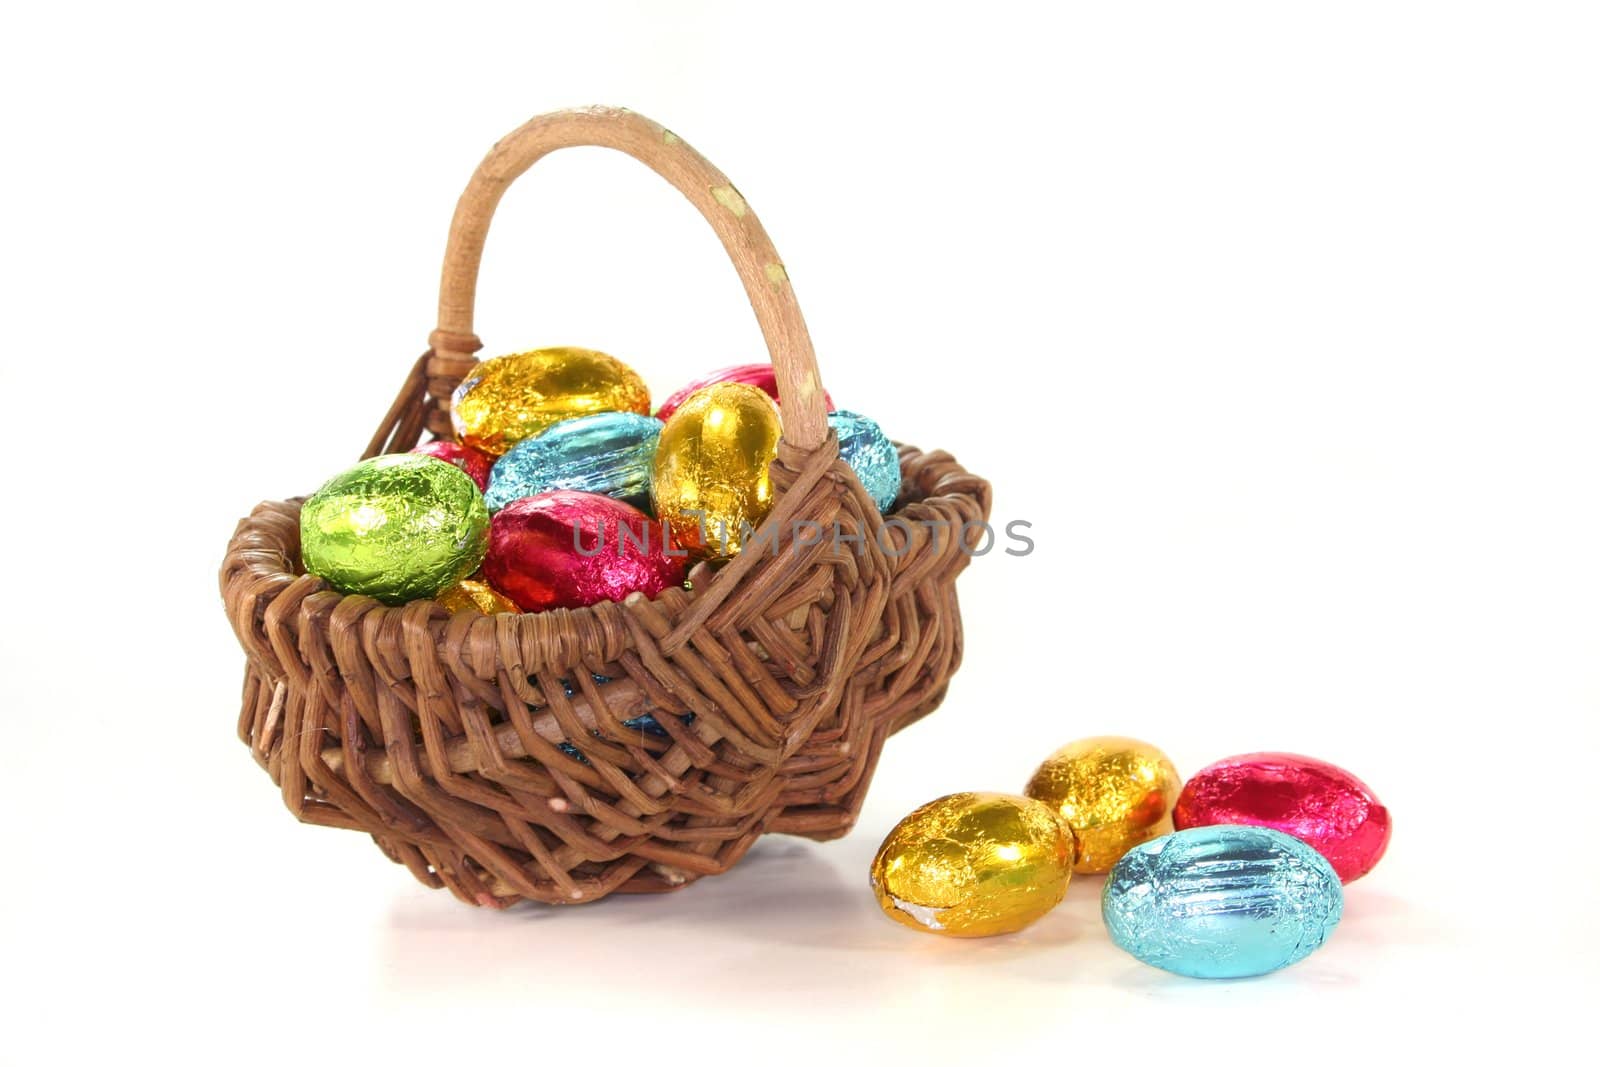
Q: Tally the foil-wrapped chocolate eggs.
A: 13